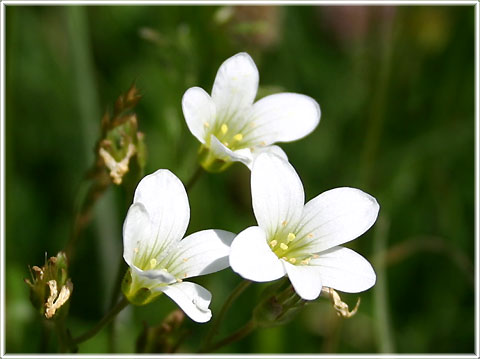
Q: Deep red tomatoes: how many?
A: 0